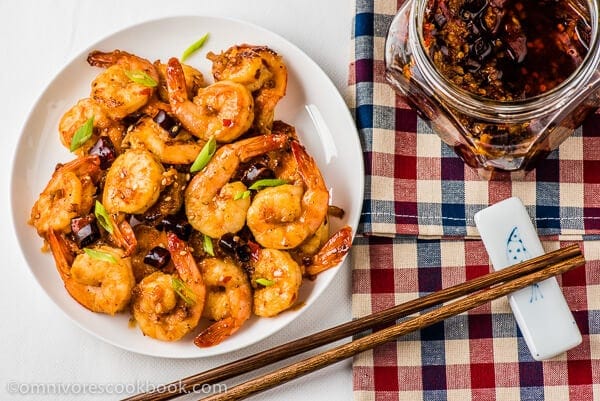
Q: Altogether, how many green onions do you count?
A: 11